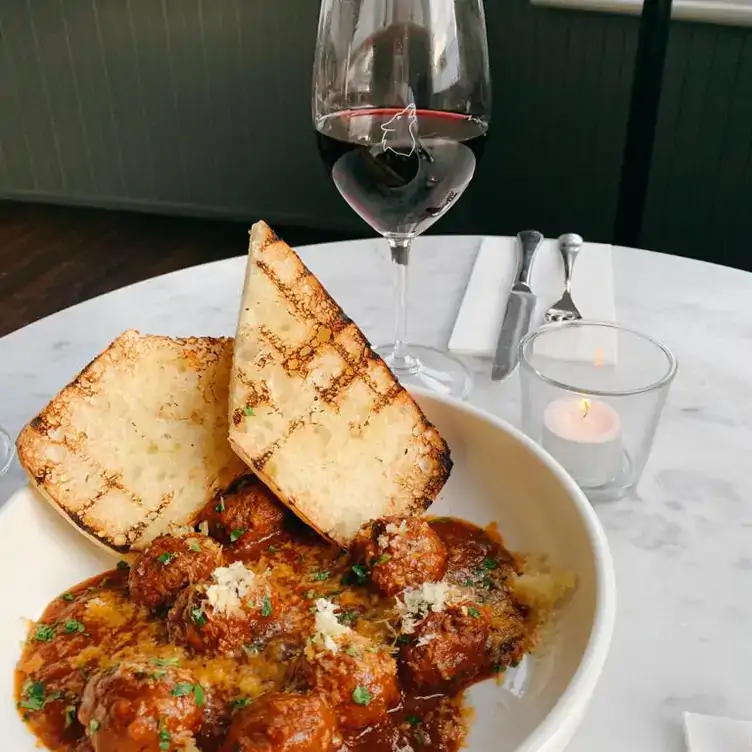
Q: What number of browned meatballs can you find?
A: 8